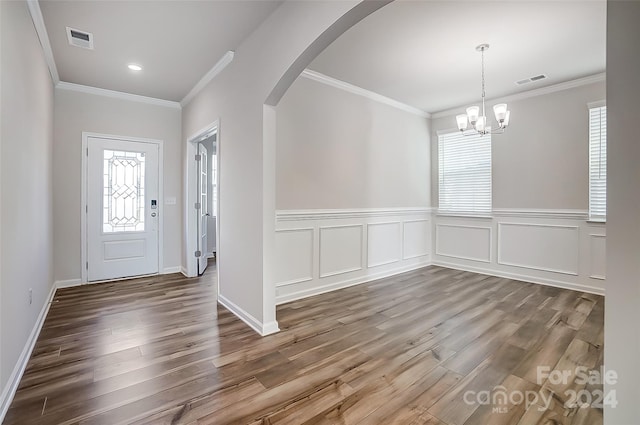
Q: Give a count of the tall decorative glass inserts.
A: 1